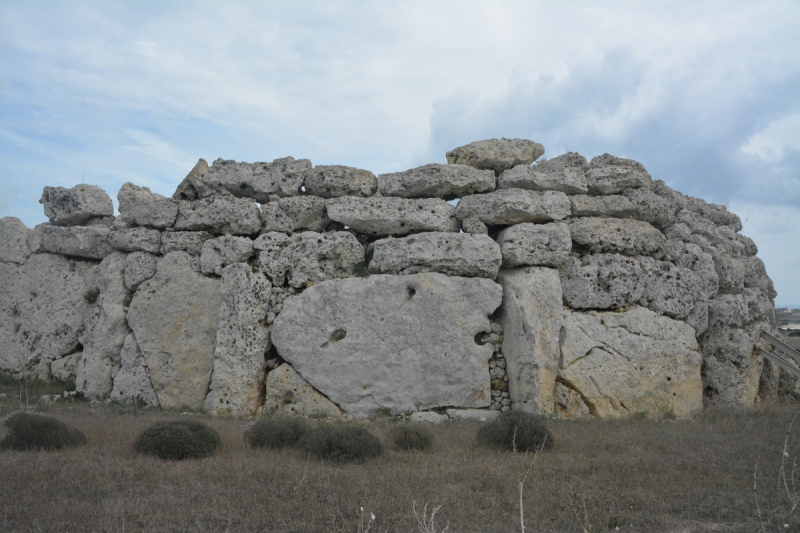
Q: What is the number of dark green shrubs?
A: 6